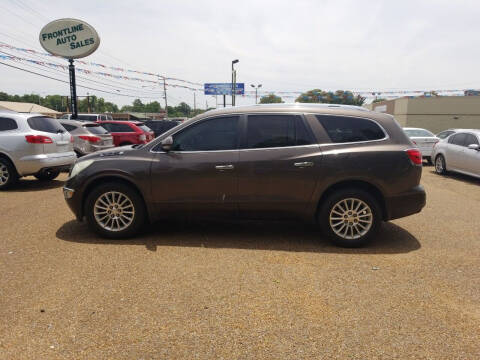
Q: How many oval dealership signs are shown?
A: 1